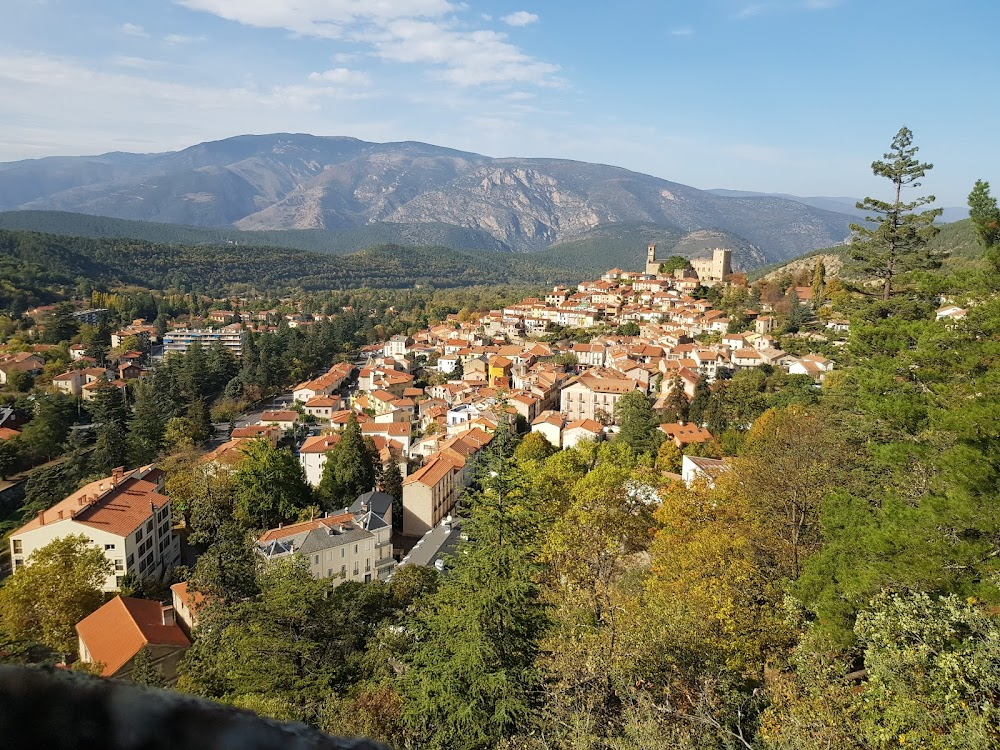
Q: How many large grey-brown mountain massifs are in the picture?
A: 1